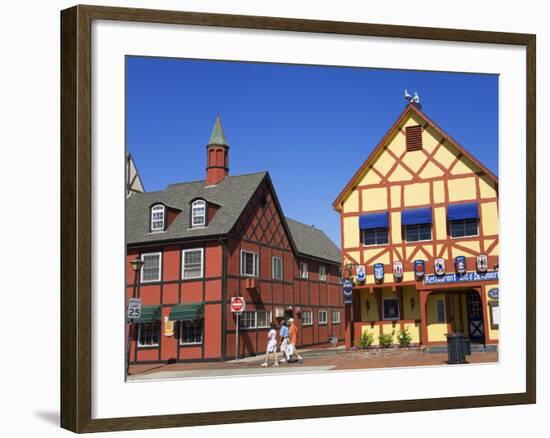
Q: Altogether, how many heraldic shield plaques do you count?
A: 7